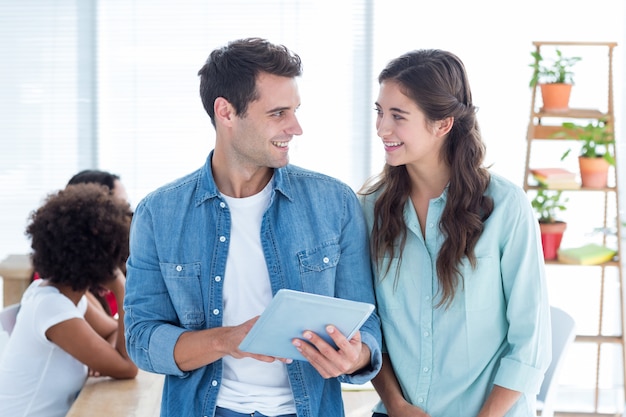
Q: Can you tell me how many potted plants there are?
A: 3